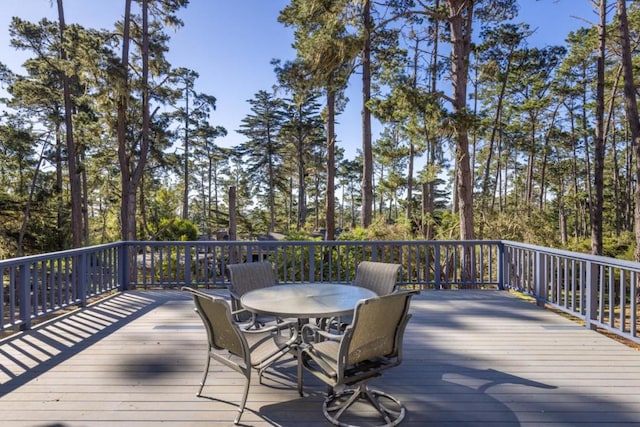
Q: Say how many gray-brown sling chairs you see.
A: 4